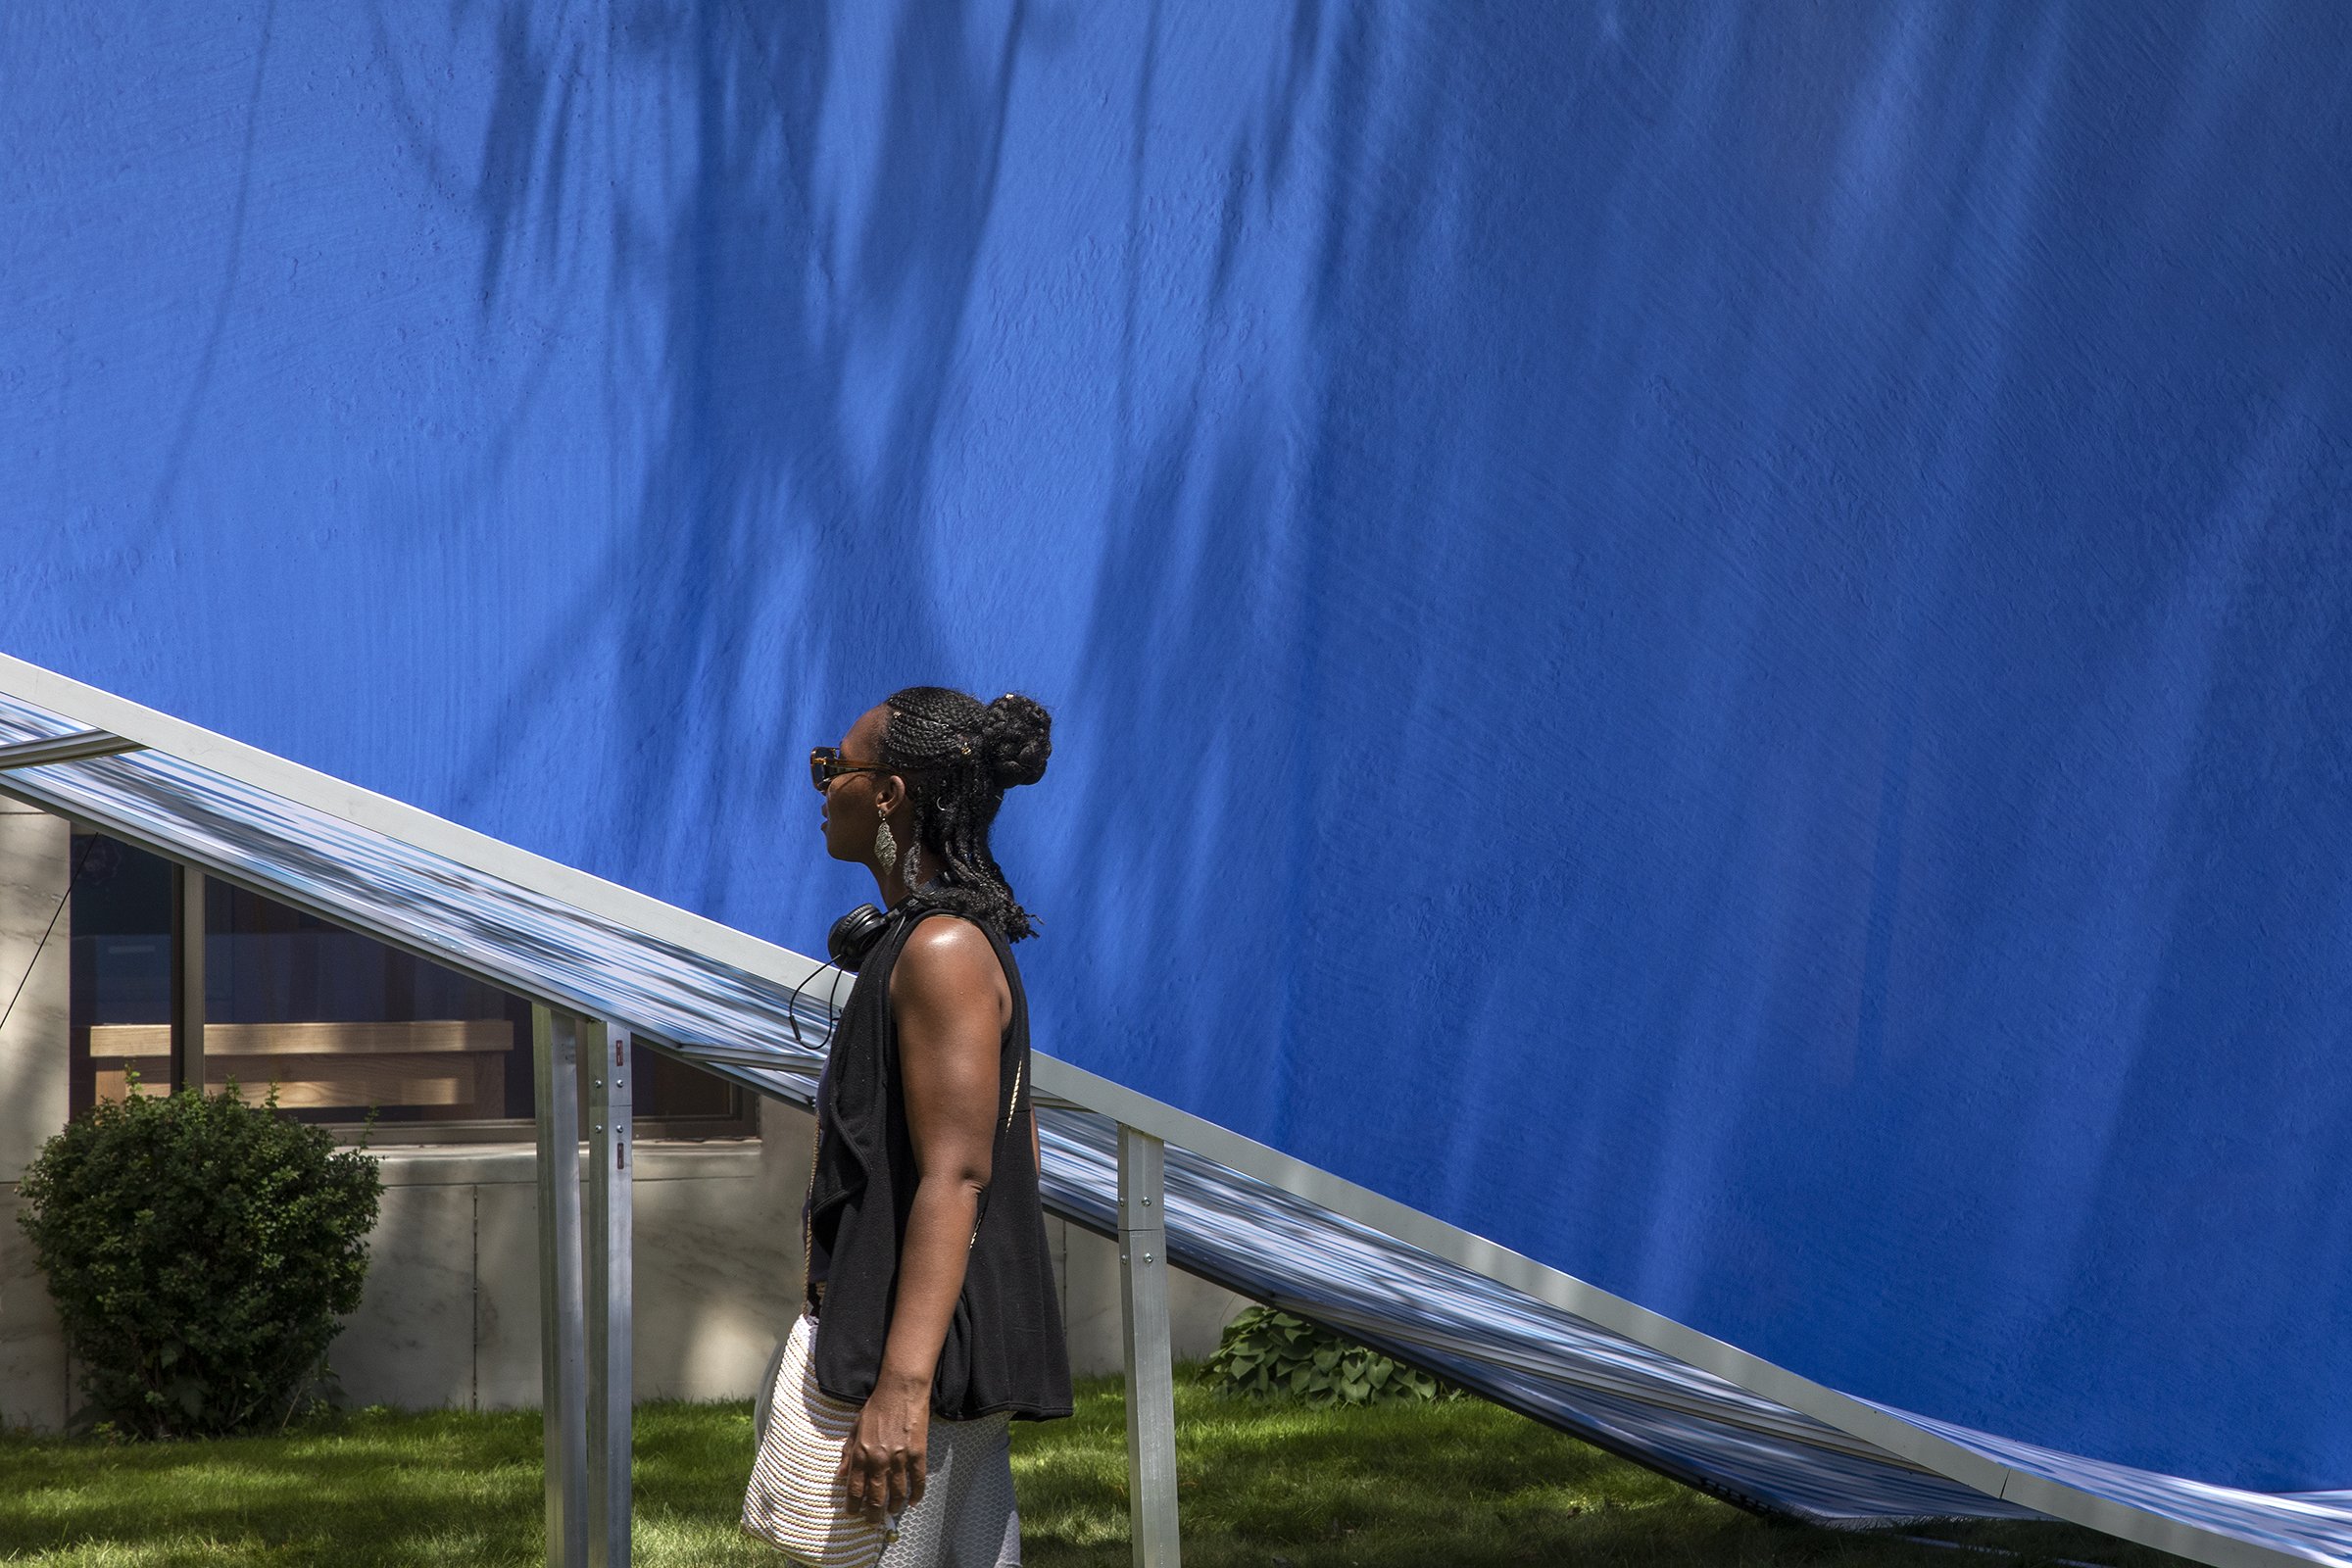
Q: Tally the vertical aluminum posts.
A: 3